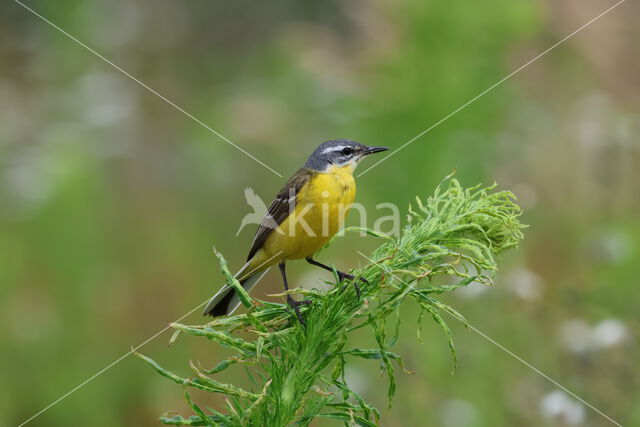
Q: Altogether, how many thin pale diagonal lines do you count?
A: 4